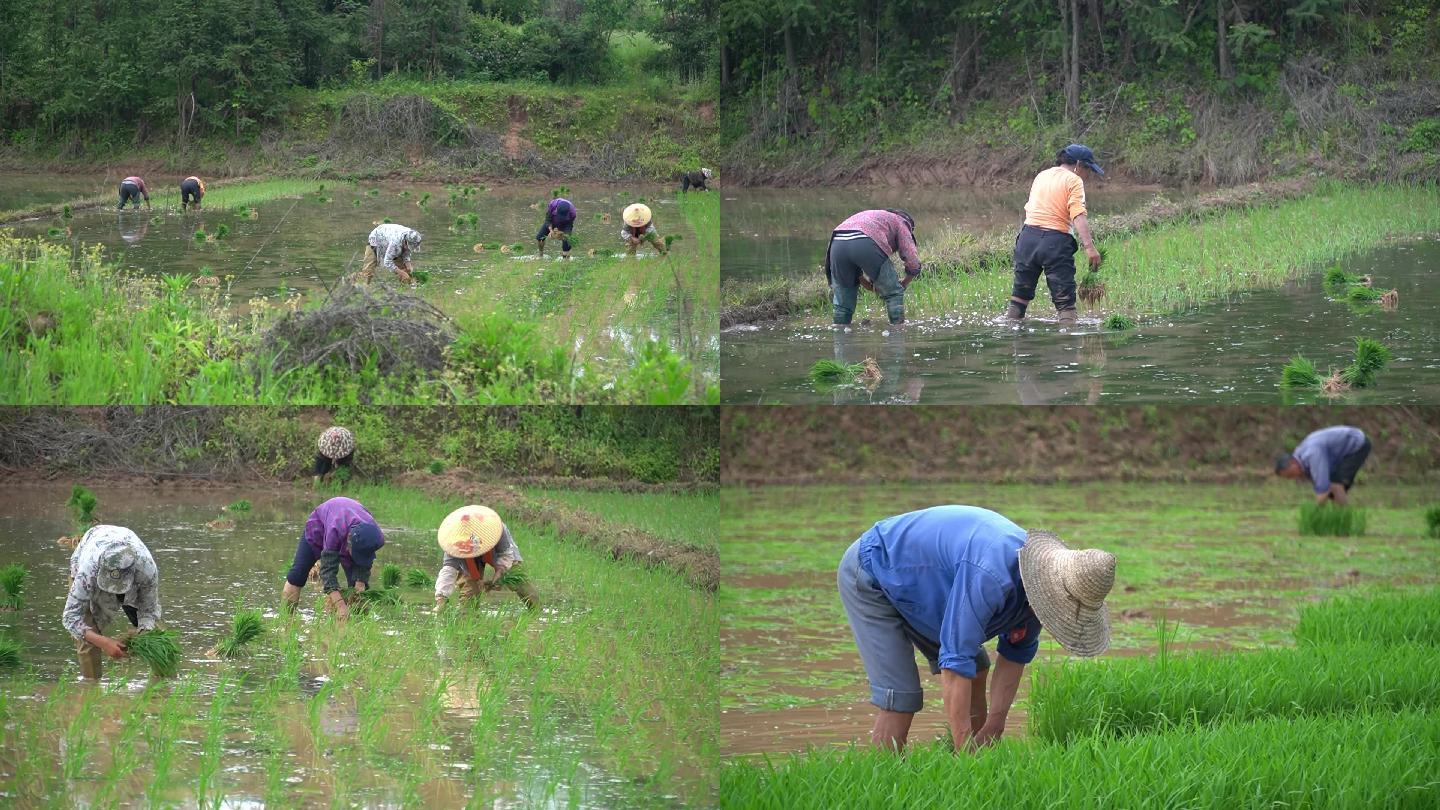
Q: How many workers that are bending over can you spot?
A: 13